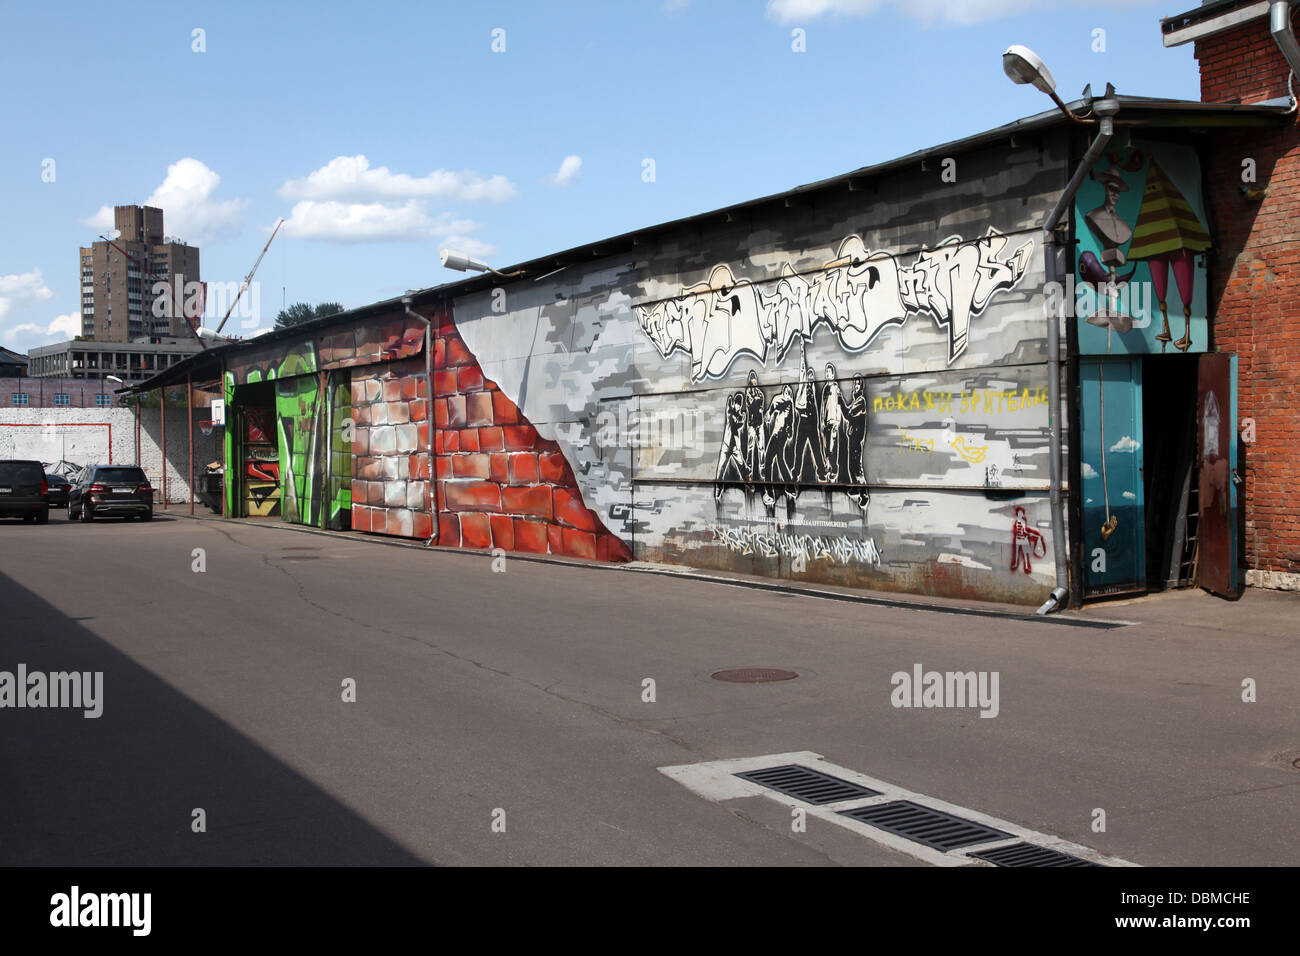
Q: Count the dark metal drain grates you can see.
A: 3